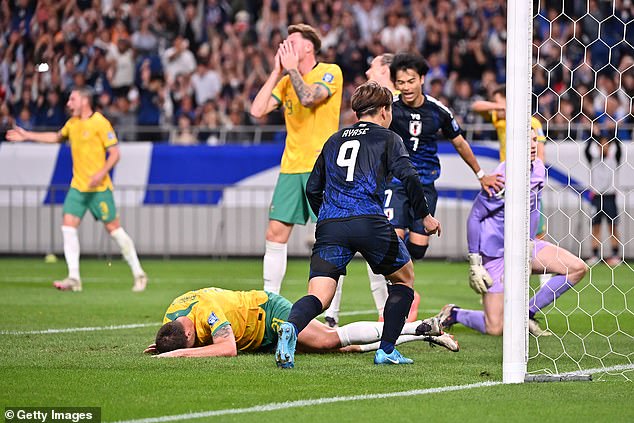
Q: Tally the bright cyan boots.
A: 2